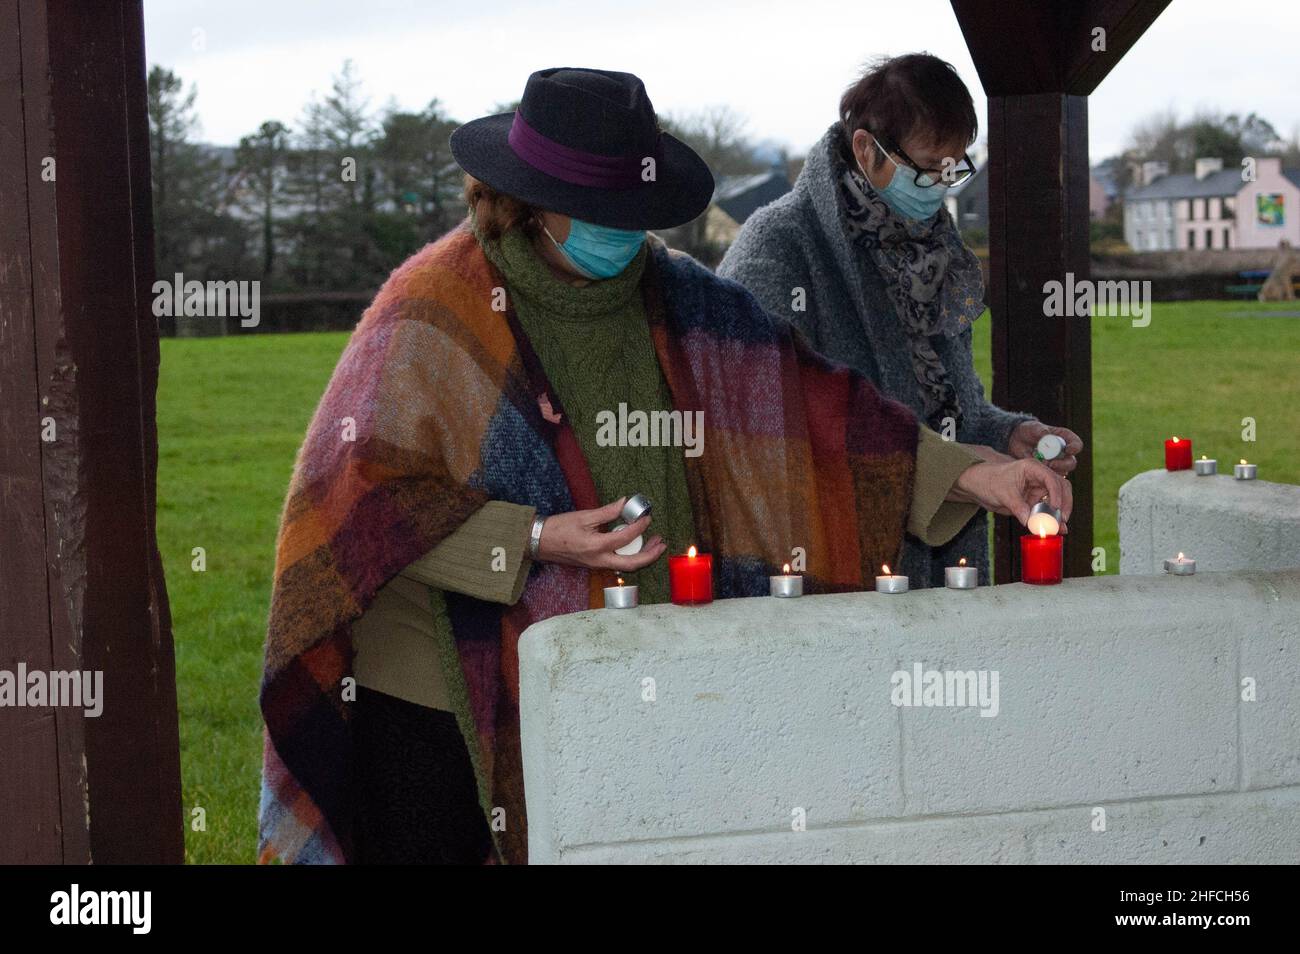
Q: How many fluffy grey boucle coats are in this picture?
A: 1